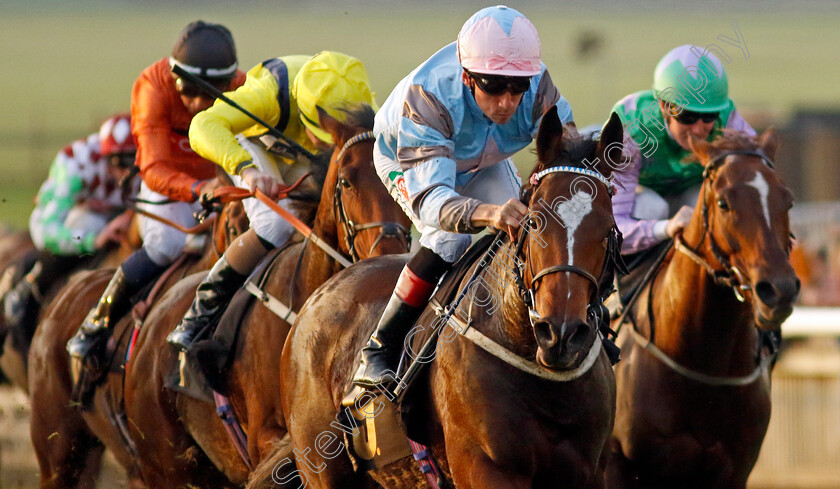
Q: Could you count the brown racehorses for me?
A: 5